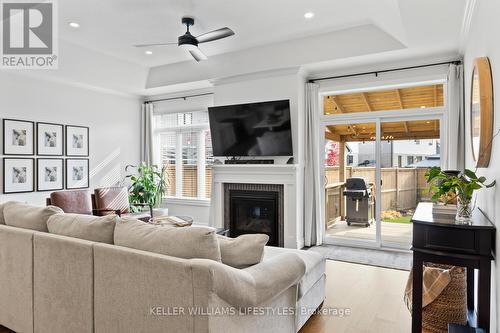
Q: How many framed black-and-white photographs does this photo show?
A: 6